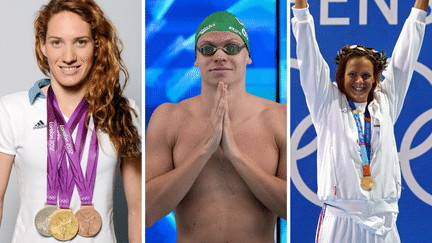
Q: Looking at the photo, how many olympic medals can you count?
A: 4